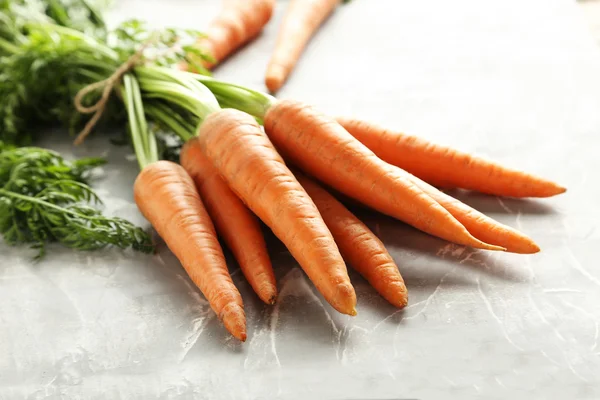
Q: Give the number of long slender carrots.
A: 9